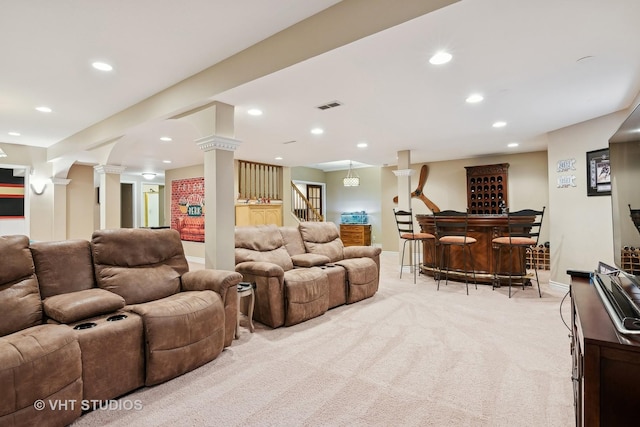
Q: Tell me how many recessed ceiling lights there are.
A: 13